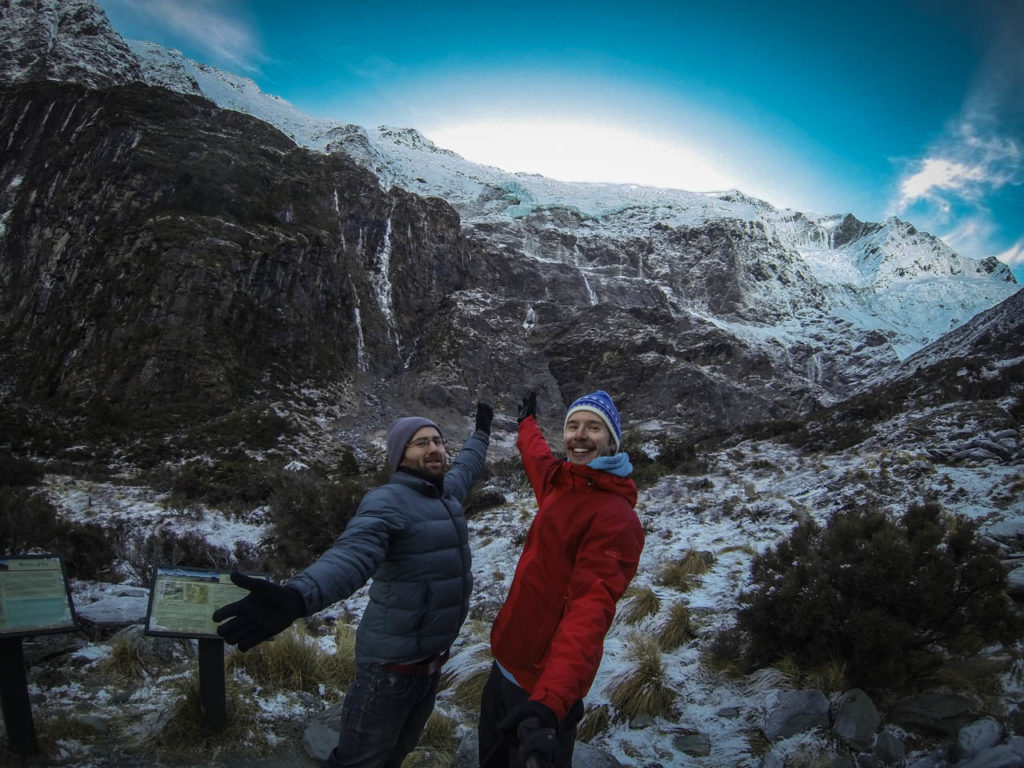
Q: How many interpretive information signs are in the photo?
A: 2